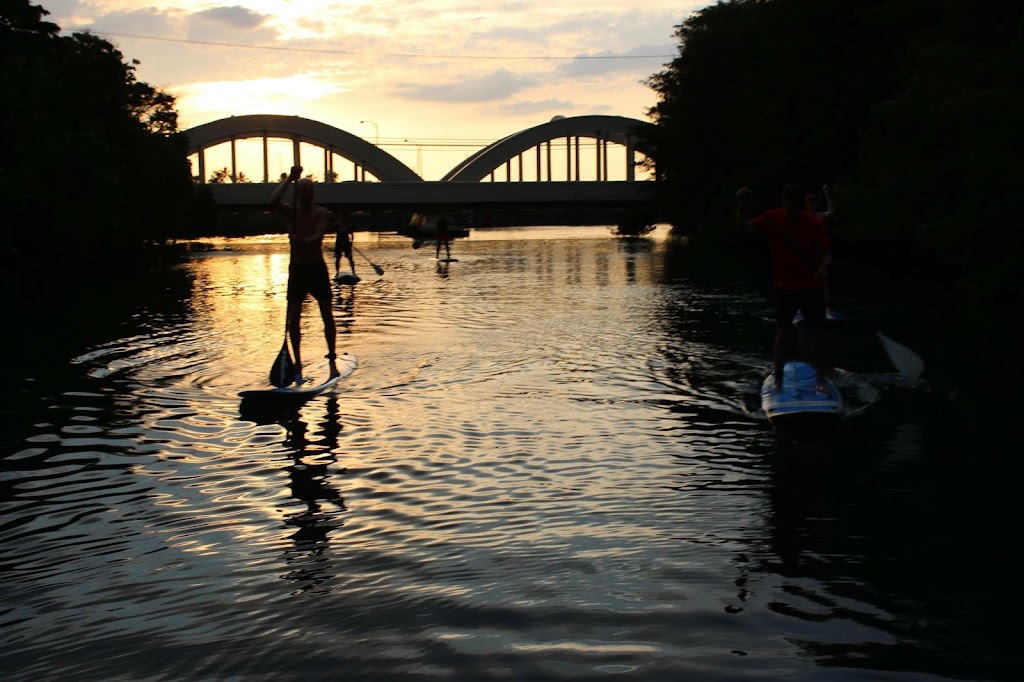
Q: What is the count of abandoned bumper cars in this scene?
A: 0